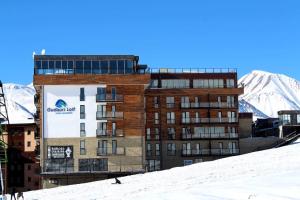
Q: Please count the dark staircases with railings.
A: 1